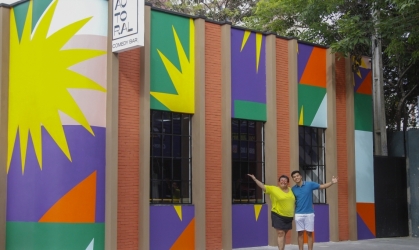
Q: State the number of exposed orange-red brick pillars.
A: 4